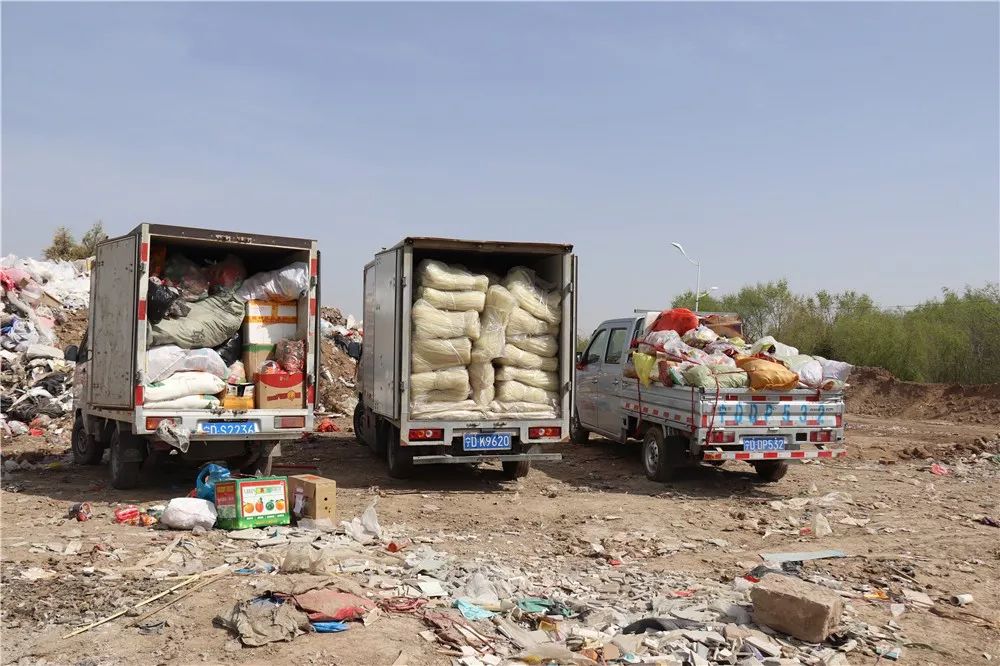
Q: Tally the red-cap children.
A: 0